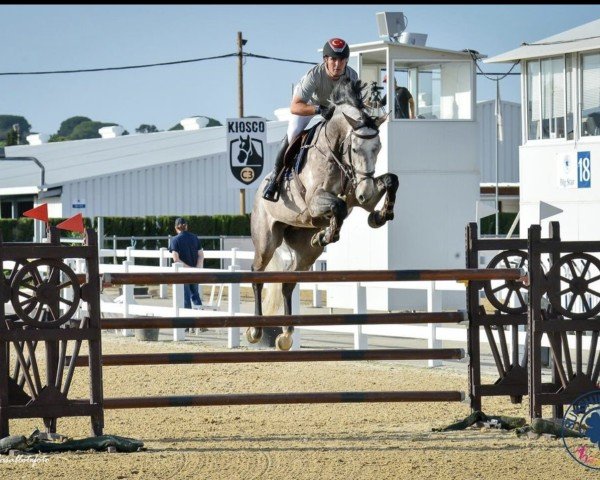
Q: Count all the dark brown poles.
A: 4